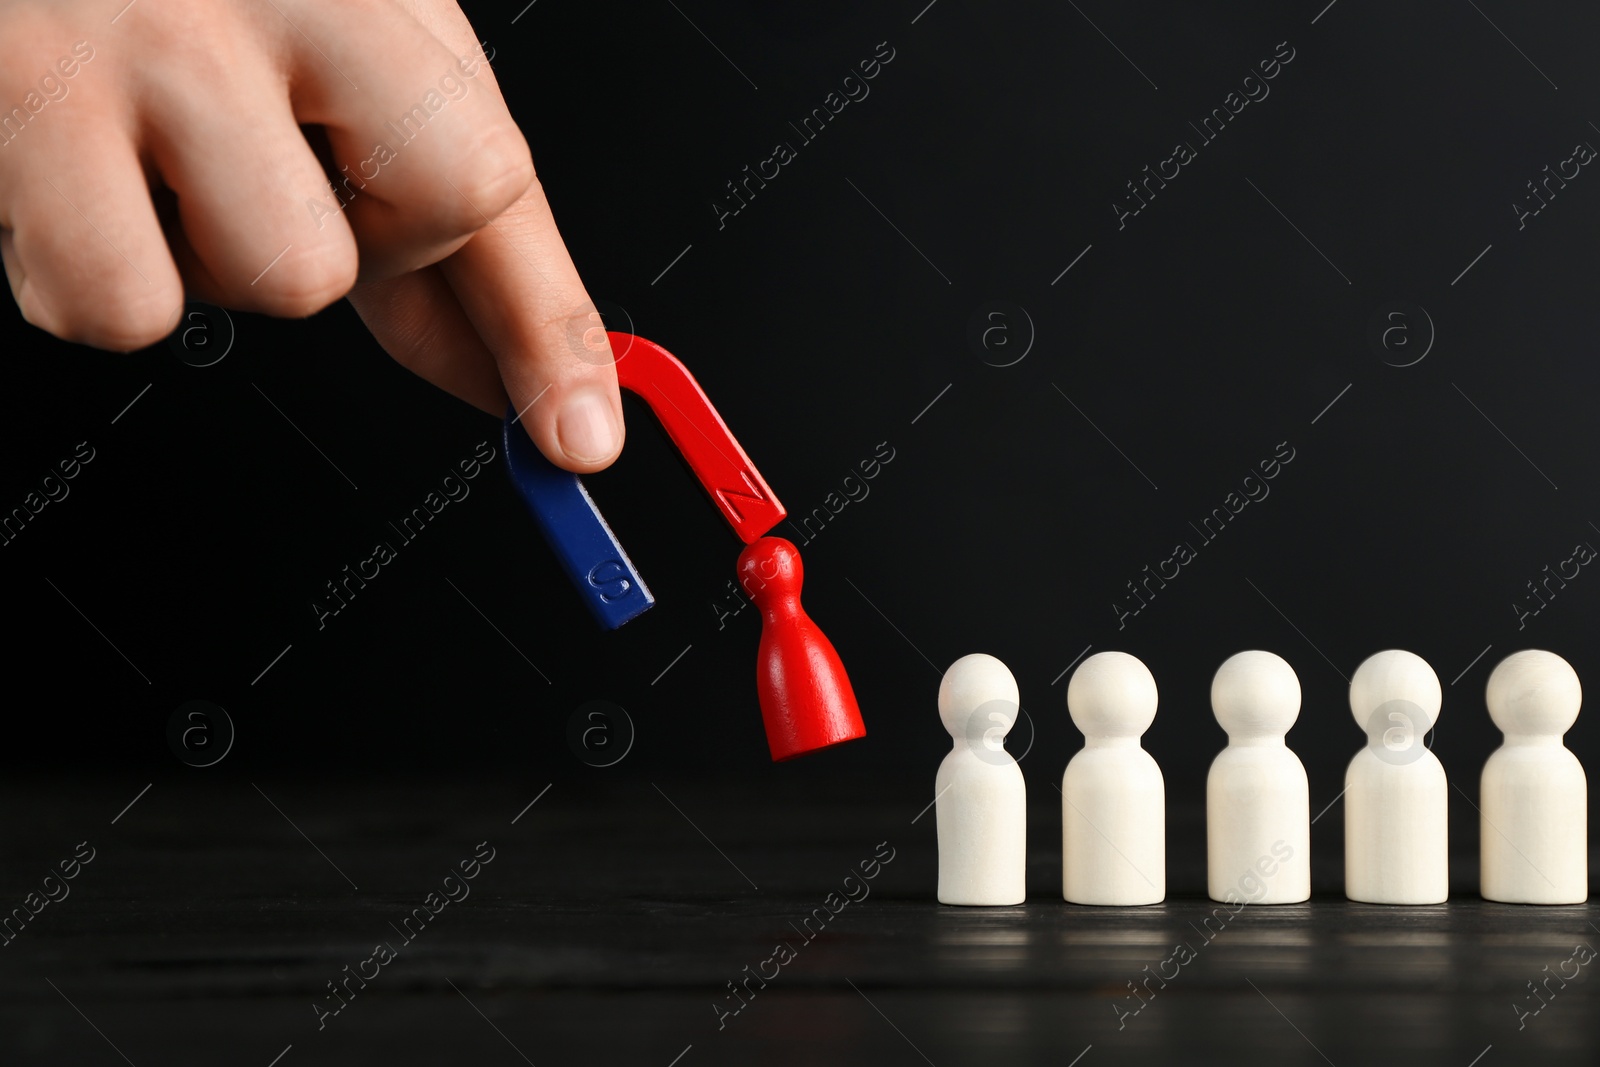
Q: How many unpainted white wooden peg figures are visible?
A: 5